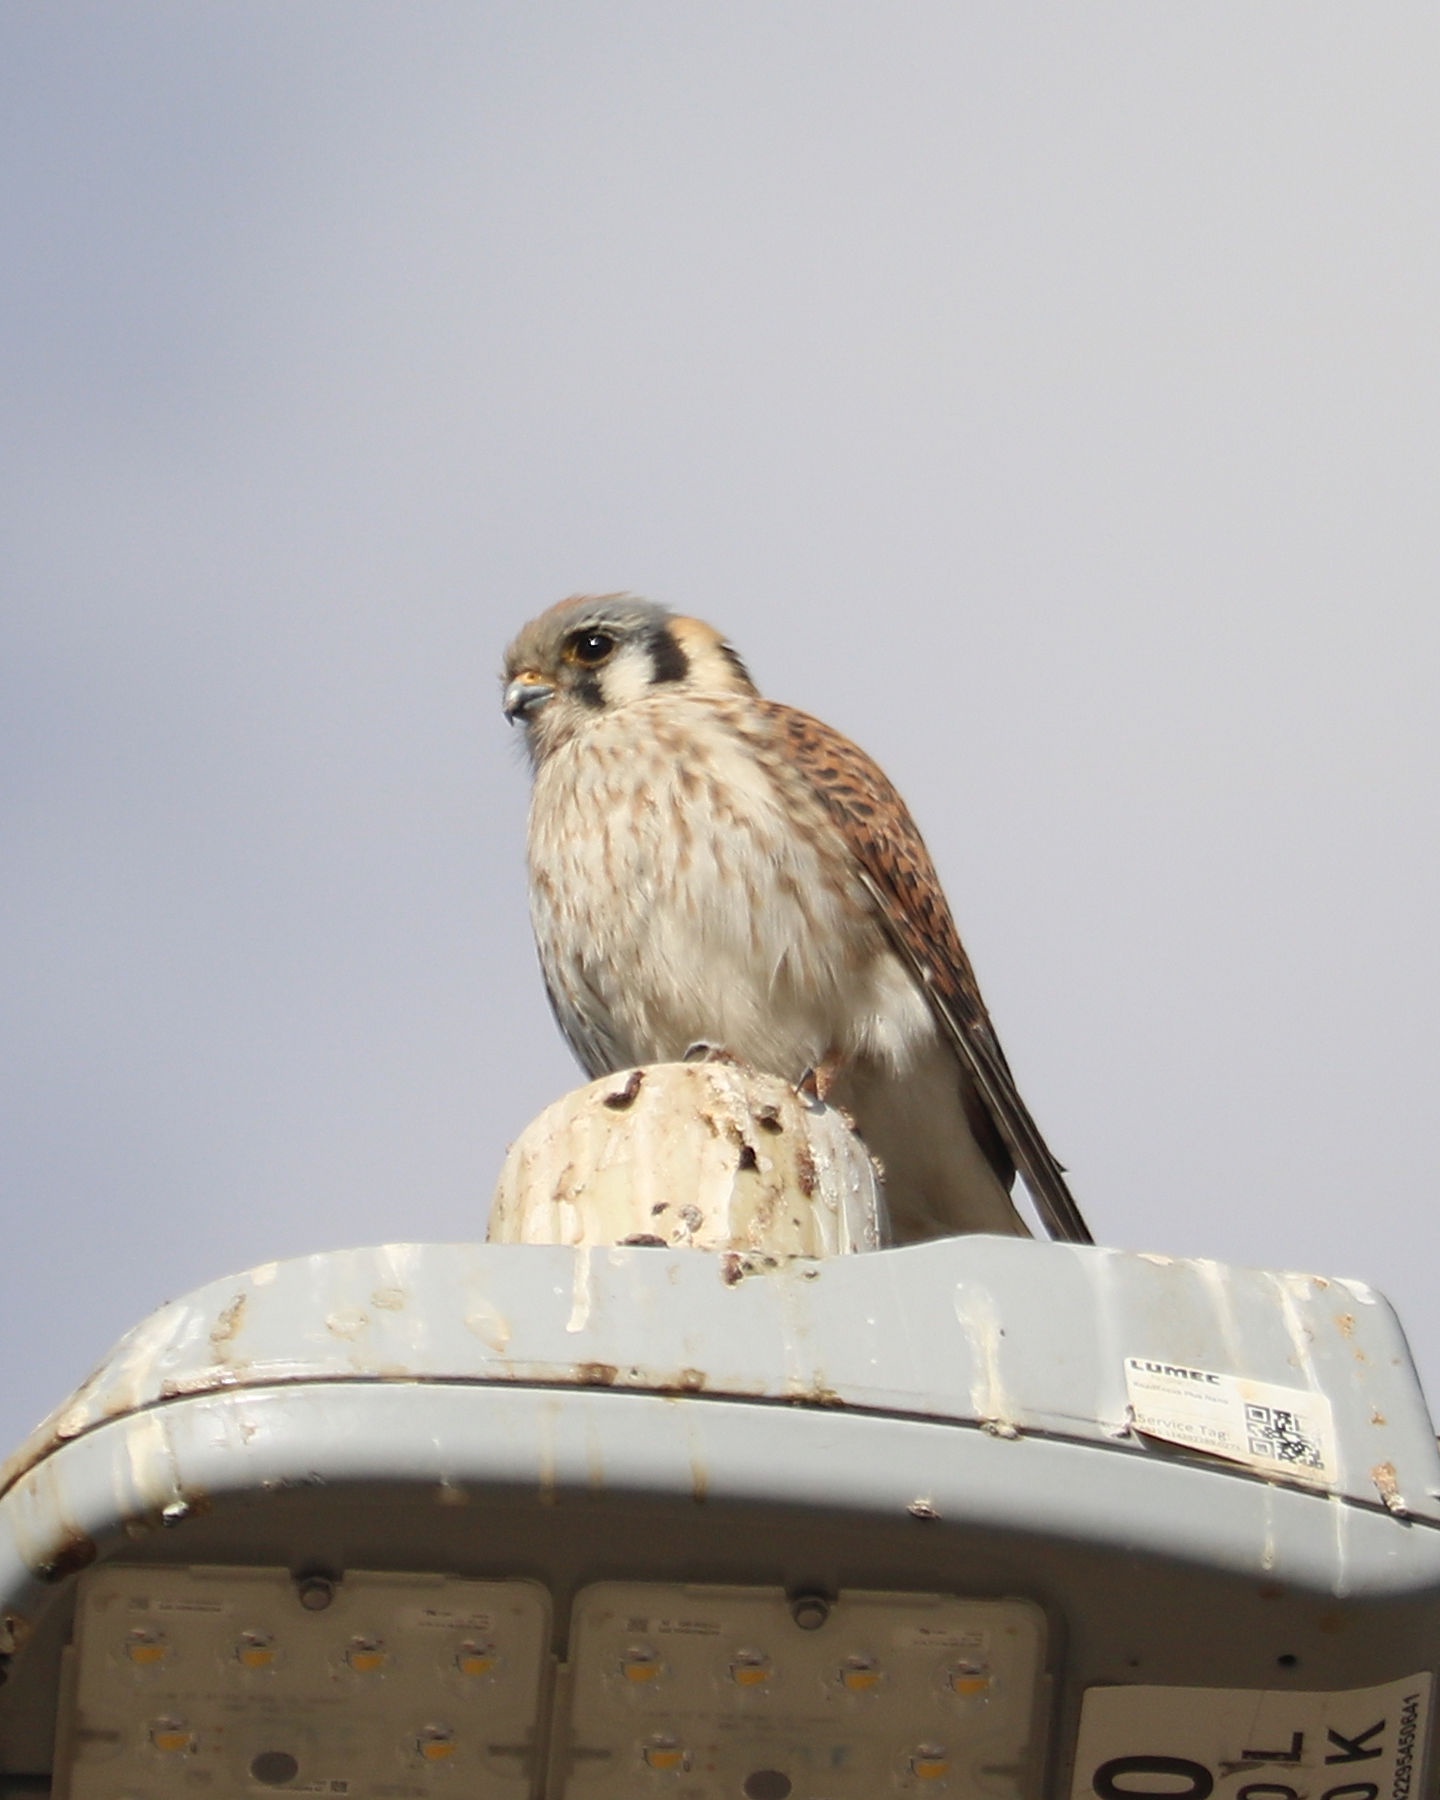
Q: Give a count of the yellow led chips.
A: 12